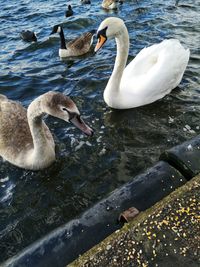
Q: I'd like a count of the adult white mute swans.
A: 1